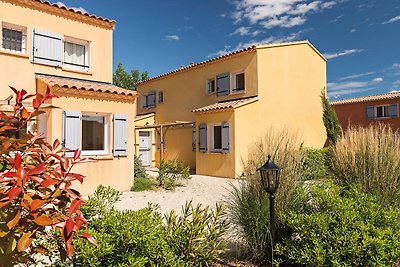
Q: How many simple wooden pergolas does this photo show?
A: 1